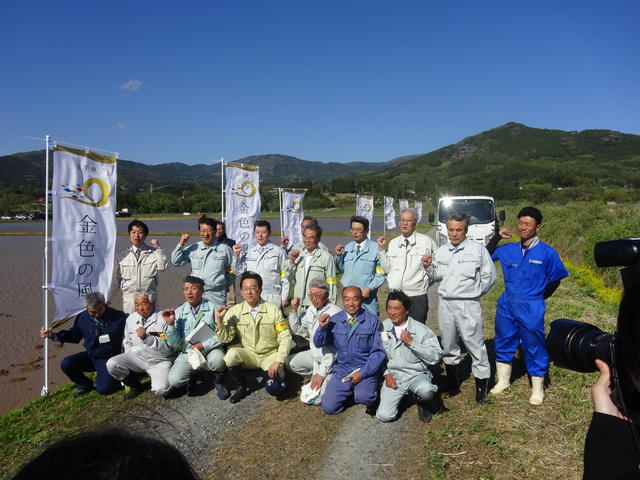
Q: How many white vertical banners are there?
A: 7